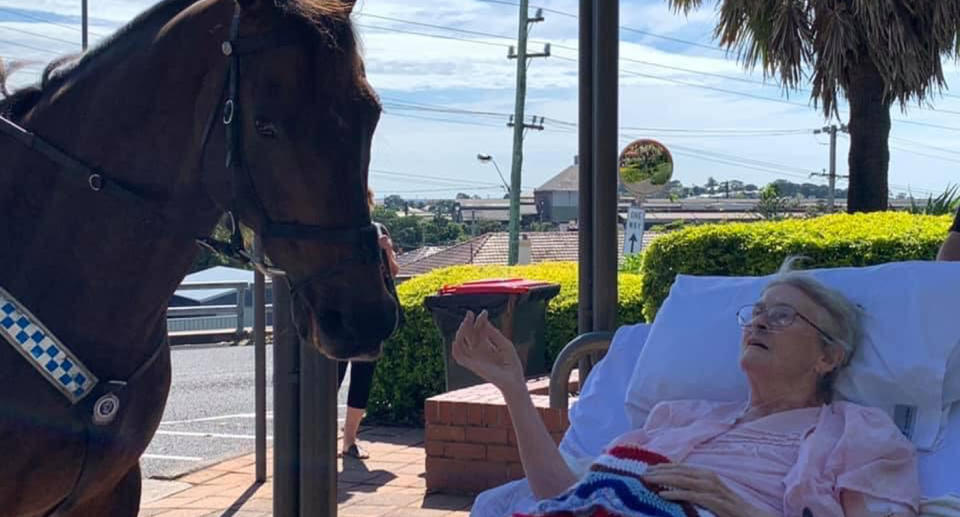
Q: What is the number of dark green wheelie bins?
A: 1